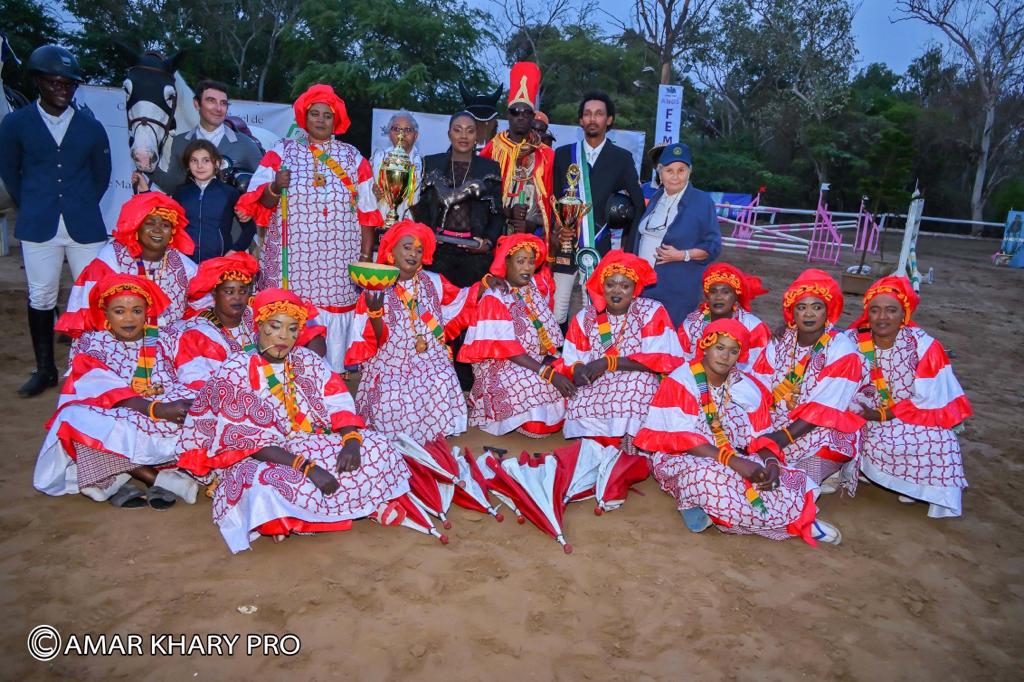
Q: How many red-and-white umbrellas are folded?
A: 8